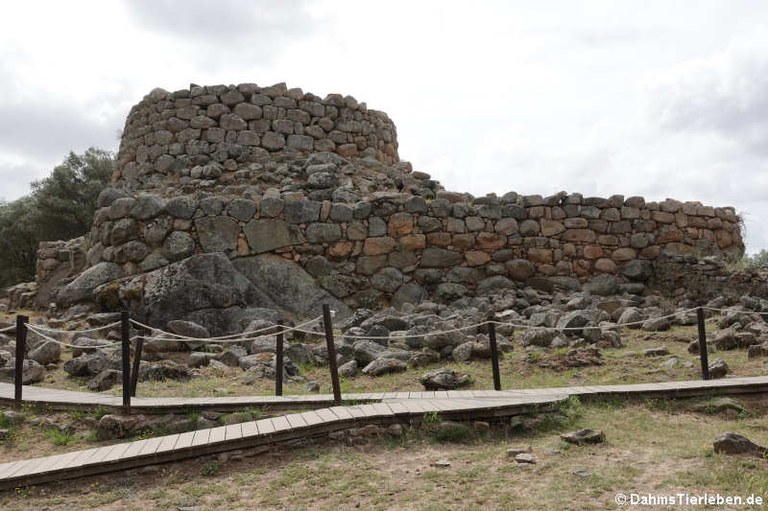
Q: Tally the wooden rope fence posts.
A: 7